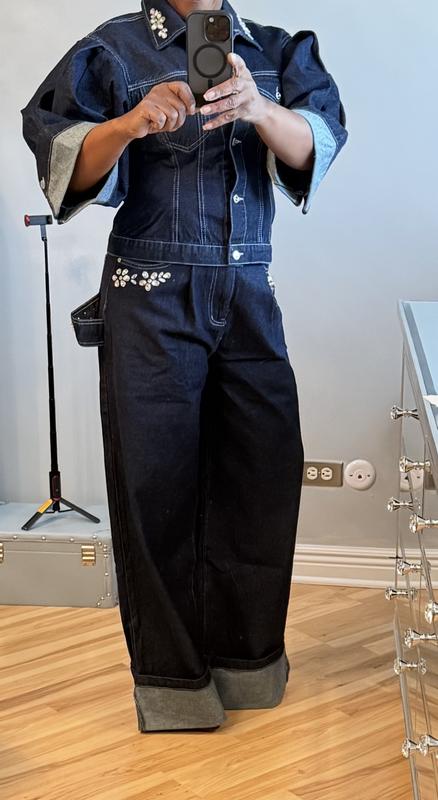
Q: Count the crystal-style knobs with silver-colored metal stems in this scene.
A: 11